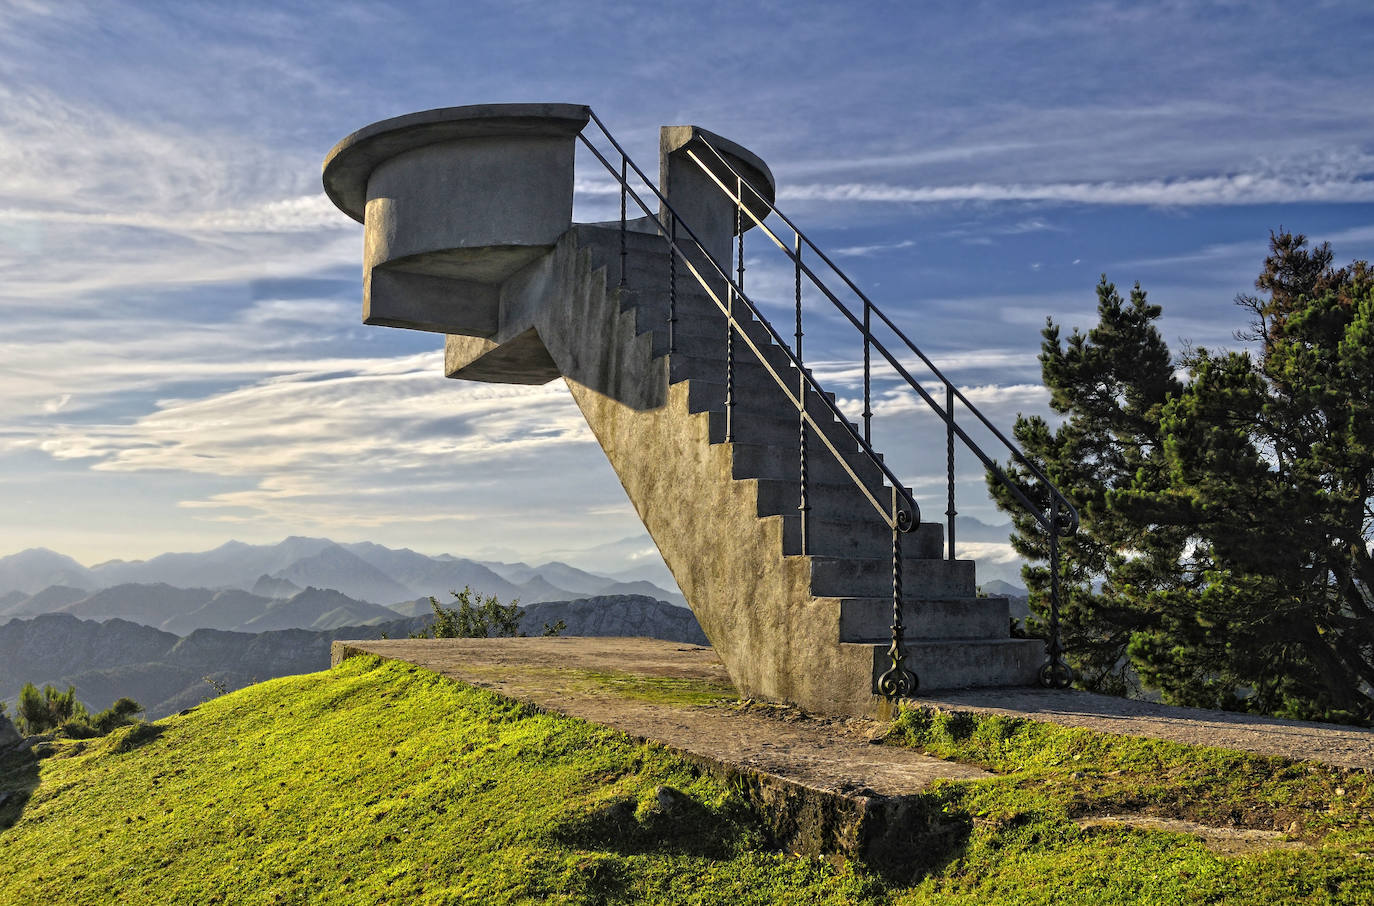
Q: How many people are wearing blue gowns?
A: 0